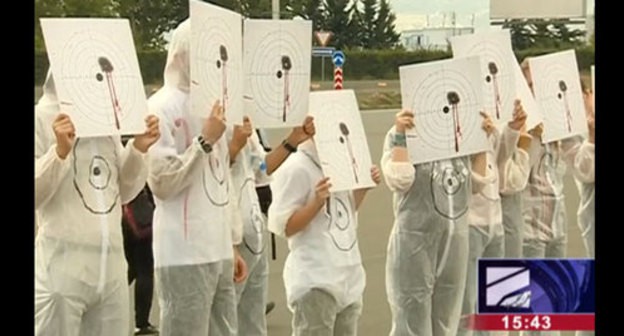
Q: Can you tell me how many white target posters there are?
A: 7